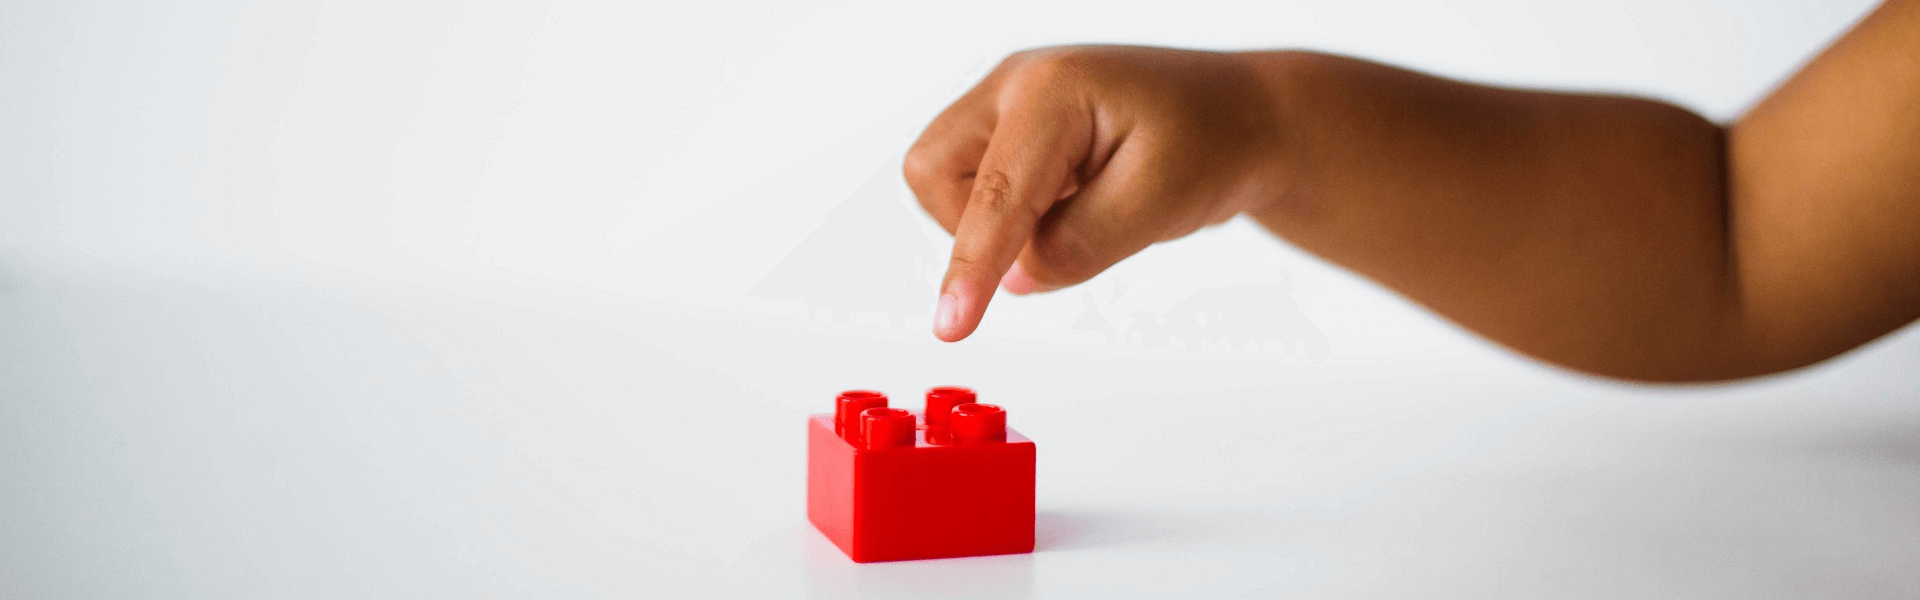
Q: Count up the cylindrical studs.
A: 4